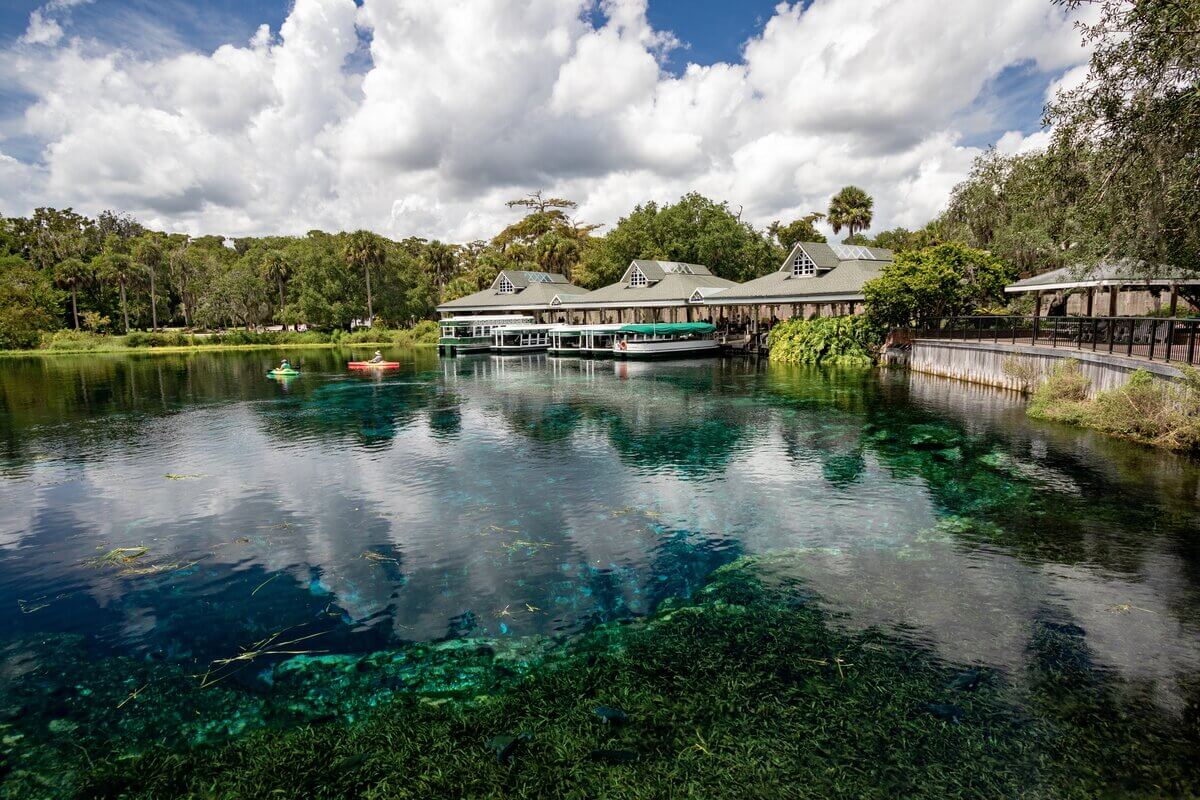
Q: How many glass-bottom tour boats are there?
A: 5